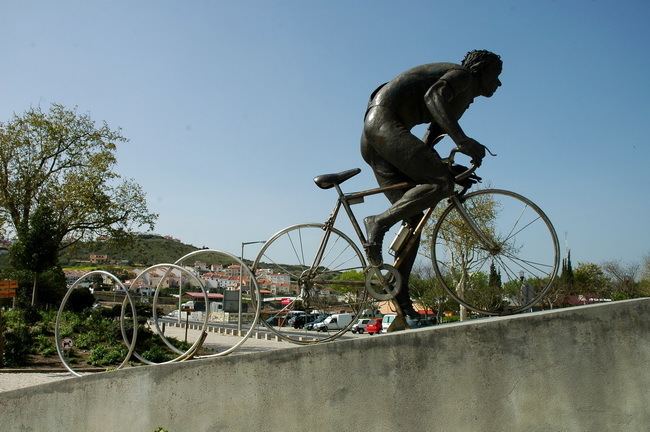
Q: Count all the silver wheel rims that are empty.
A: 3